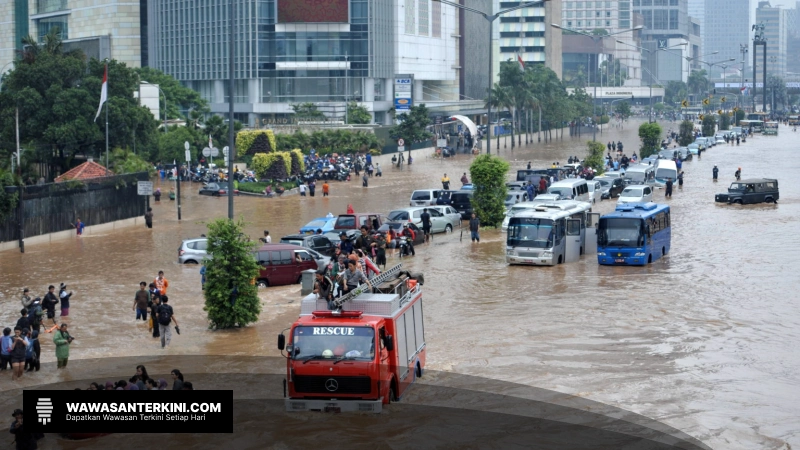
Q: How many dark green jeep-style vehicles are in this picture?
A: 1